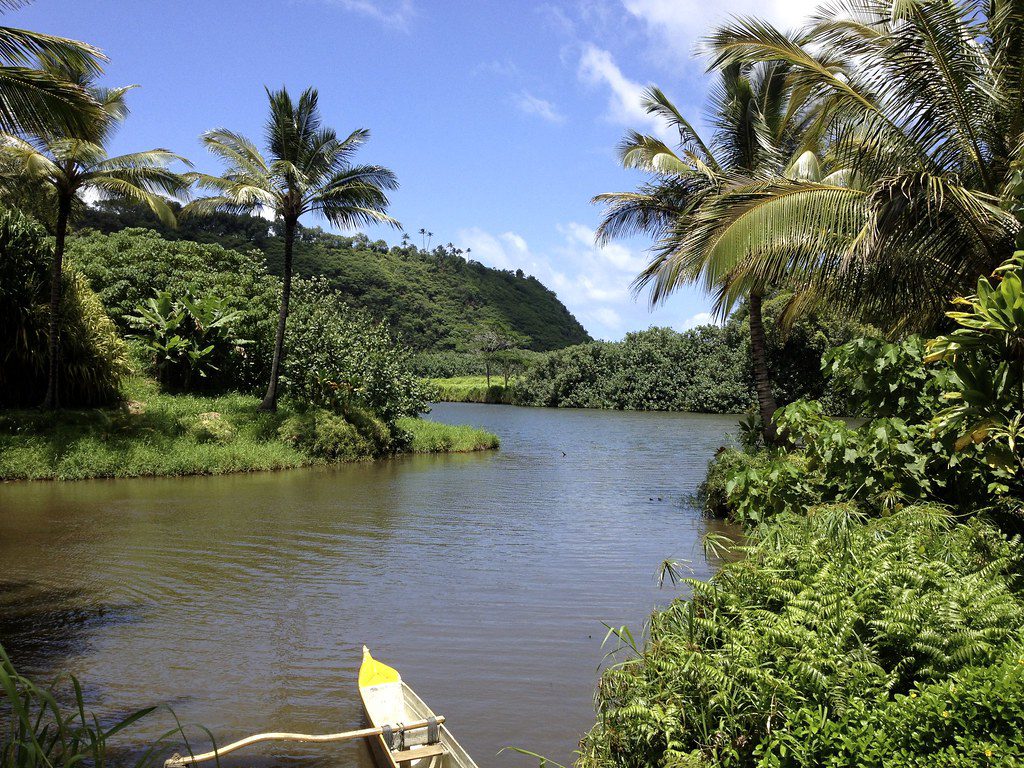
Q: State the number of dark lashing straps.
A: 2